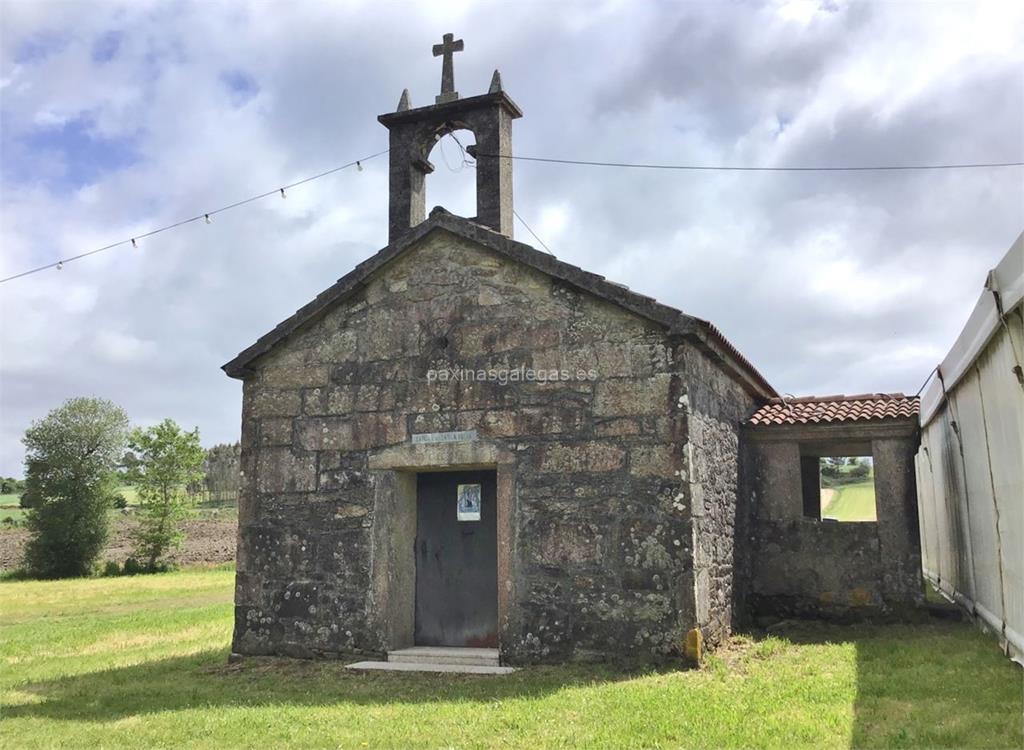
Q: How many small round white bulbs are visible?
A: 5